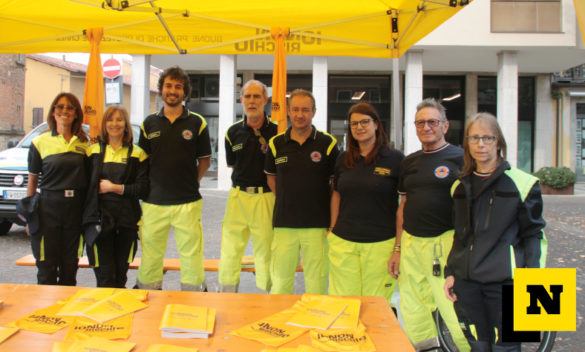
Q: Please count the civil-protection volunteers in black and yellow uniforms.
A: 8